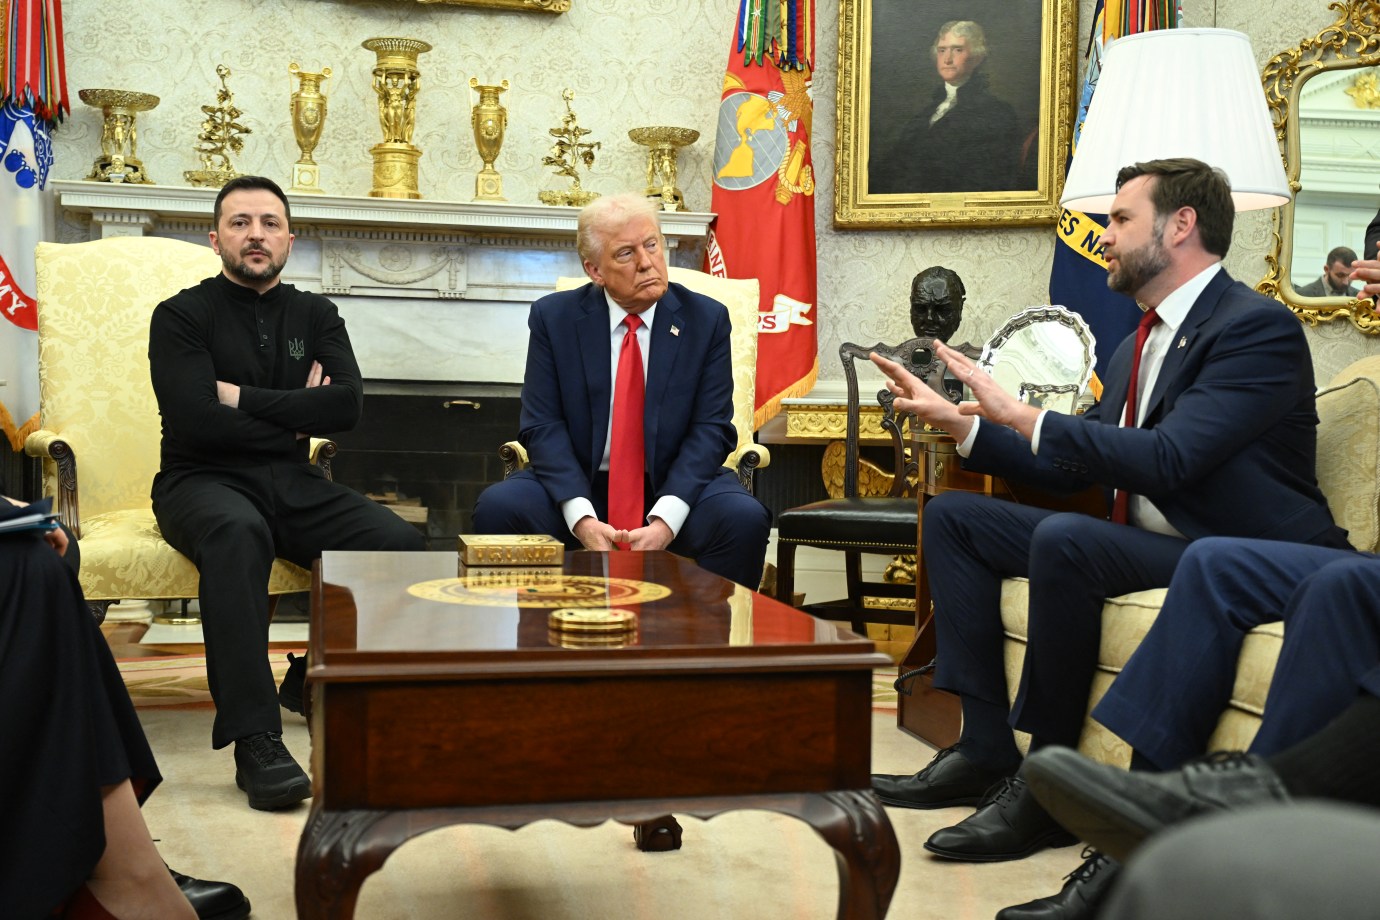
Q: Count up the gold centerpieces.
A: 7